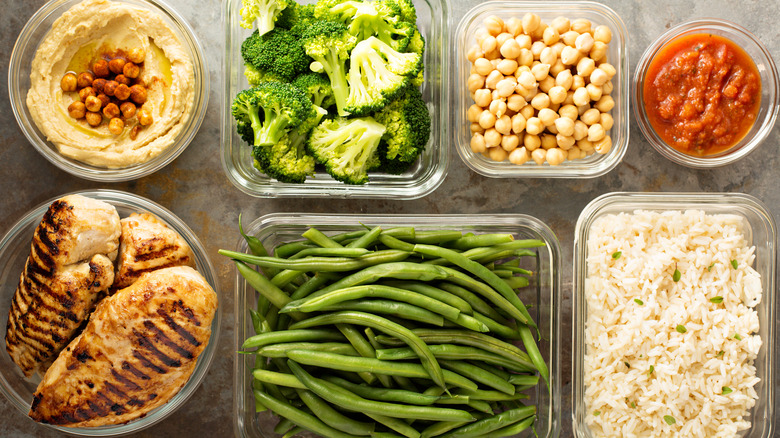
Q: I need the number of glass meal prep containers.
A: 7